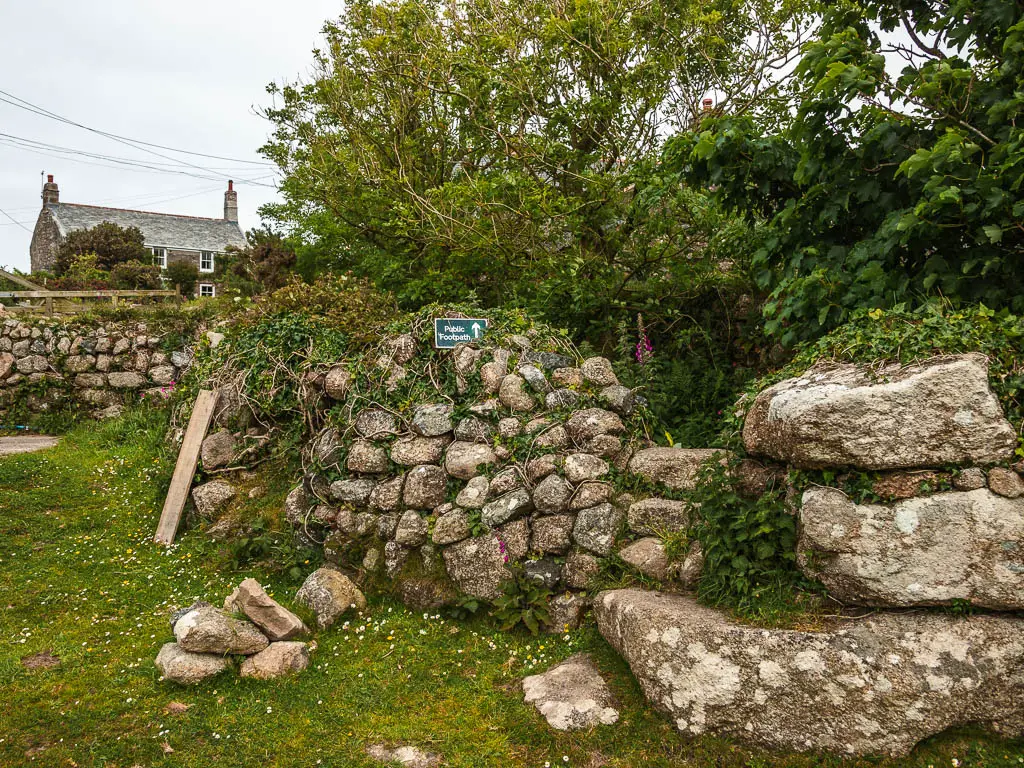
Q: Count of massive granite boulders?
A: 3